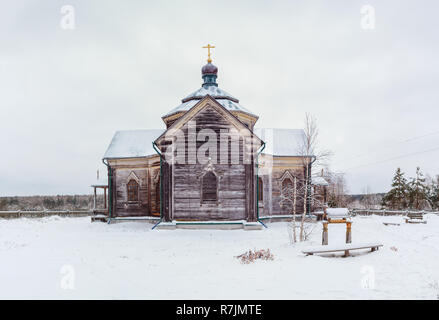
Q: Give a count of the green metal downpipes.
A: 4